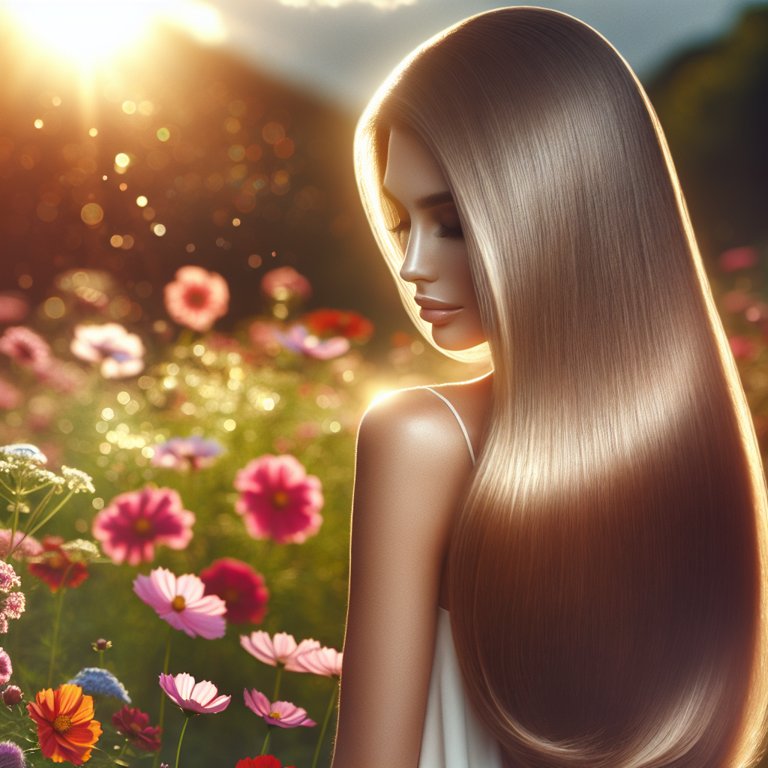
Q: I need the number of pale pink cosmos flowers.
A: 5